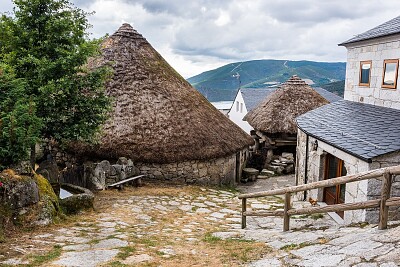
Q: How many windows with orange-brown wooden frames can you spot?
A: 2